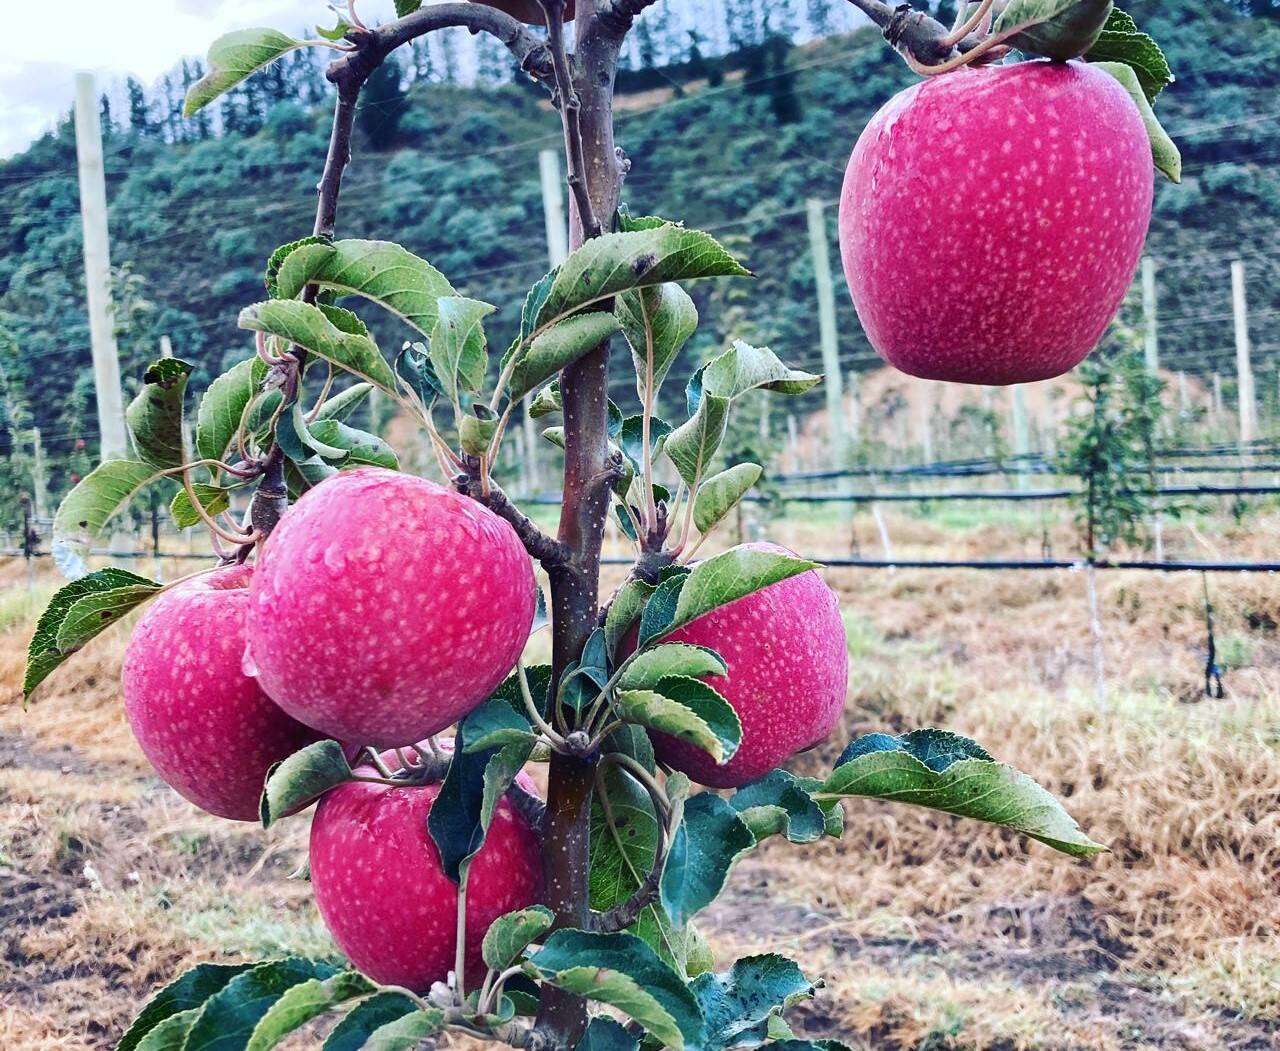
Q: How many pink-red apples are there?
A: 5